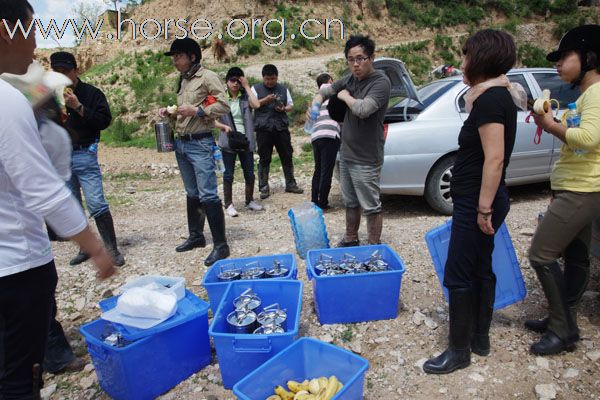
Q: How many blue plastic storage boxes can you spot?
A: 5